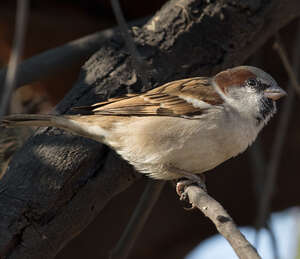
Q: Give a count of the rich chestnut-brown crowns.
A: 1